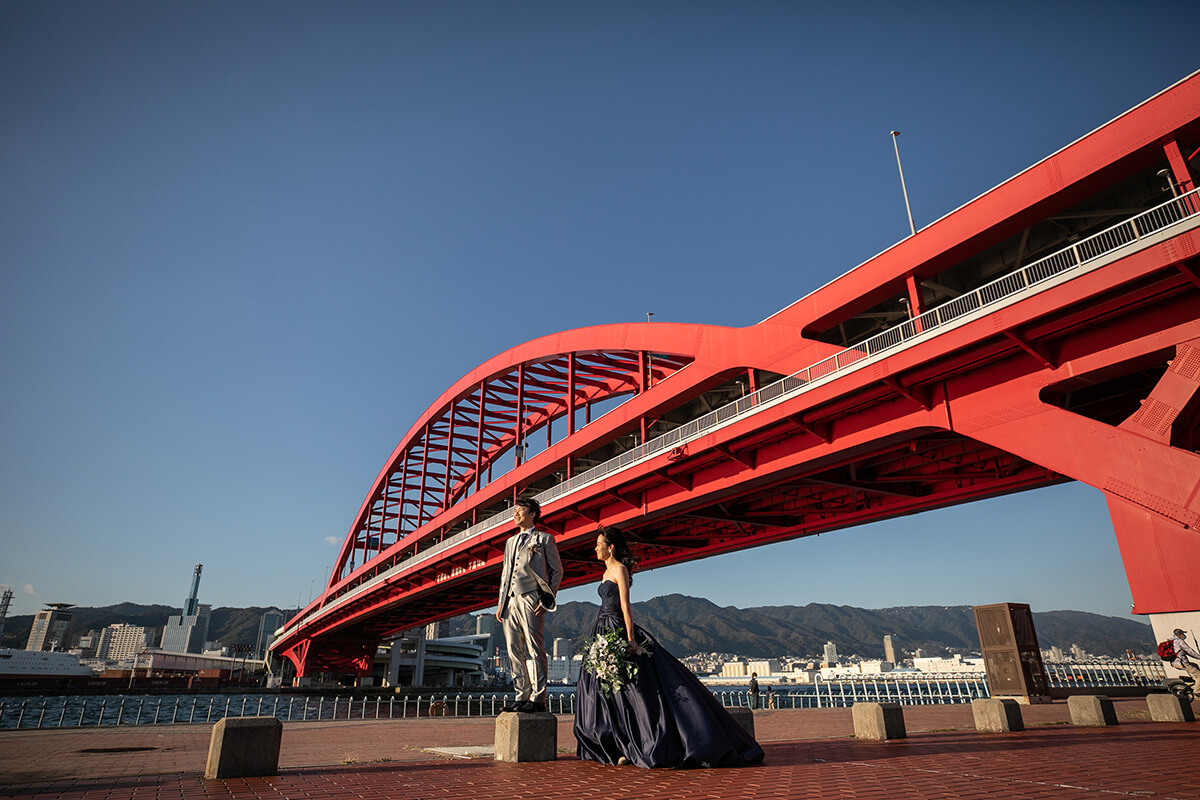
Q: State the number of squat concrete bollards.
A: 7